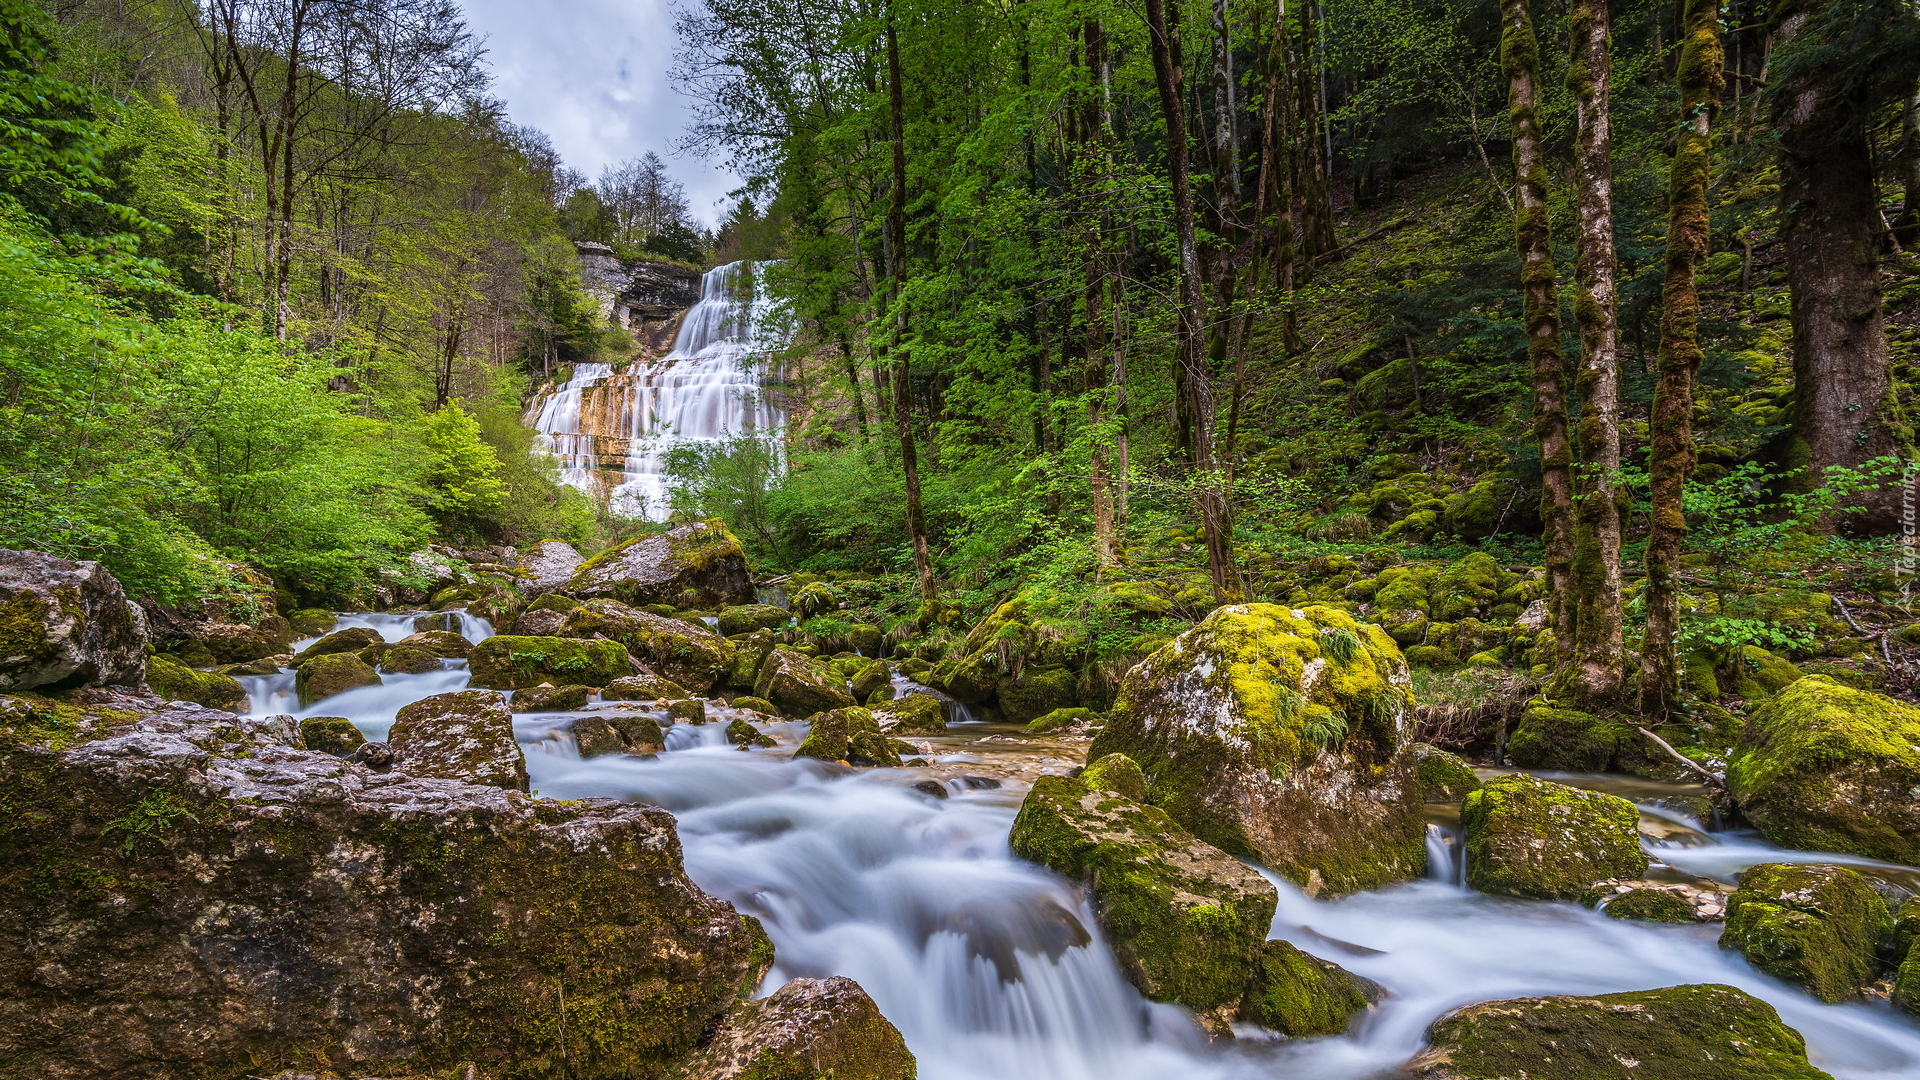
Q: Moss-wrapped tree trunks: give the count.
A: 3